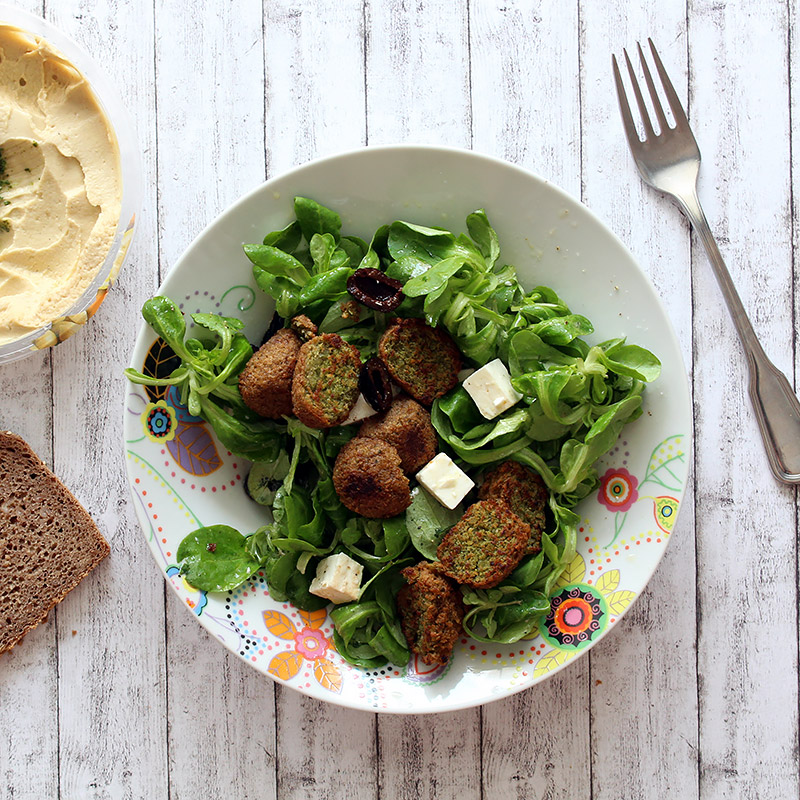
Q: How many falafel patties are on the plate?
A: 8